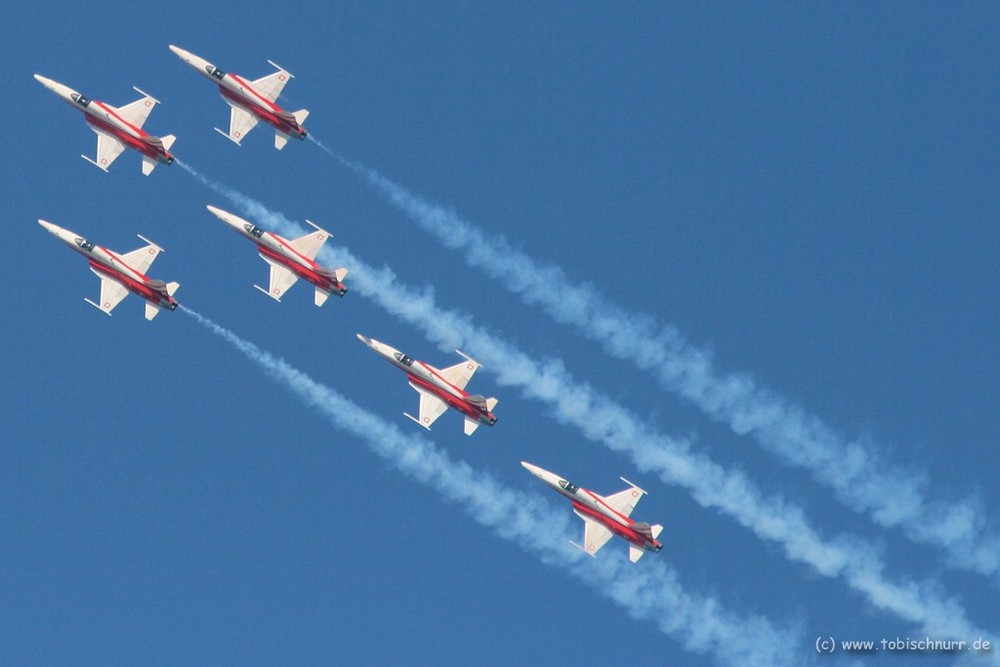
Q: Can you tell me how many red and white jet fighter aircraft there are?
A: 6